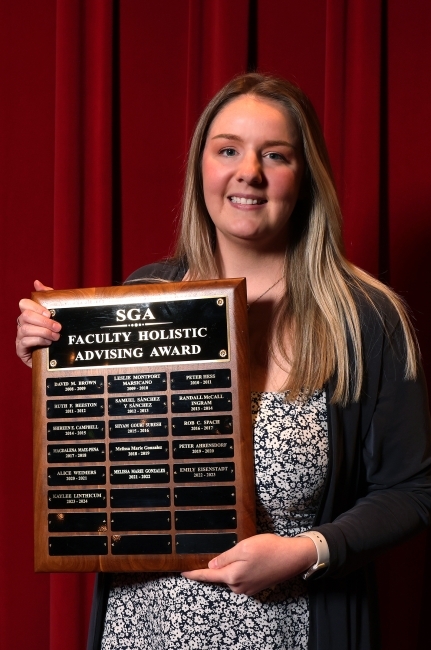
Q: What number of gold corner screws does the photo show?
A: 4